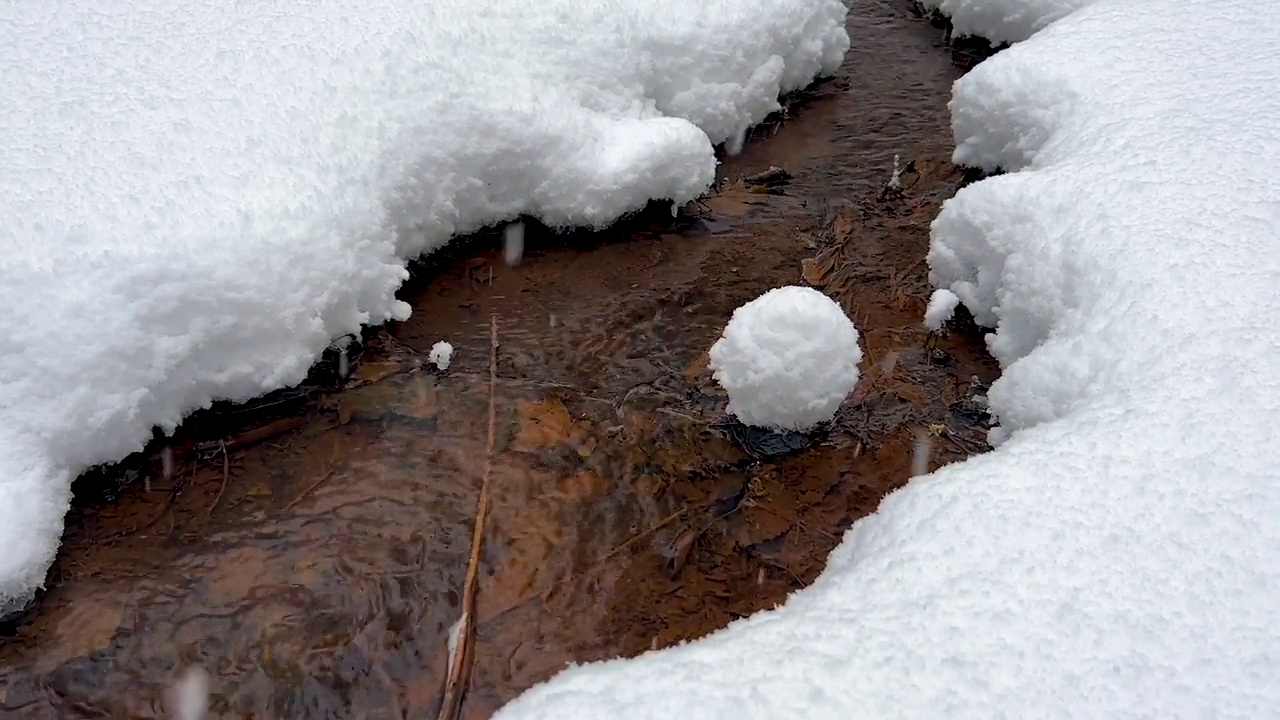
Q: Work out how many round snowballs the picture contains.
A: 1